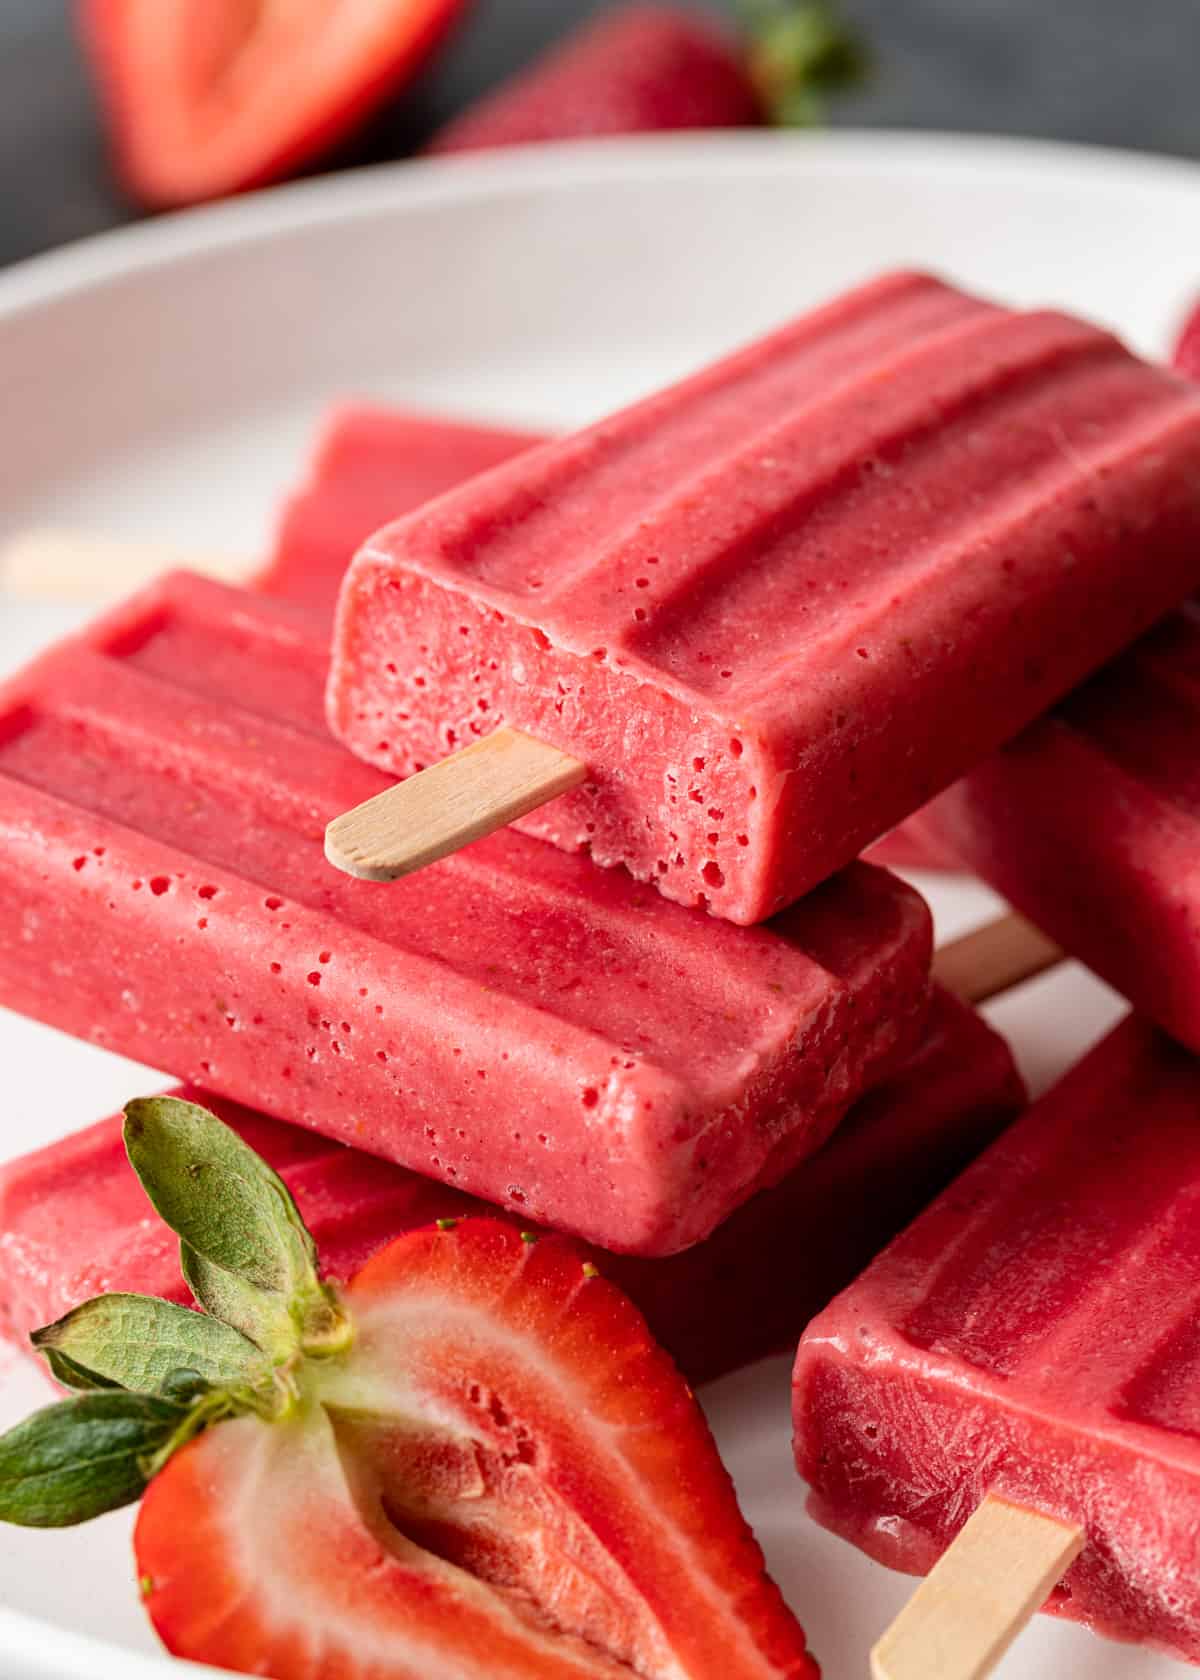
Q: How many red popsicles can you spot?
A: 6